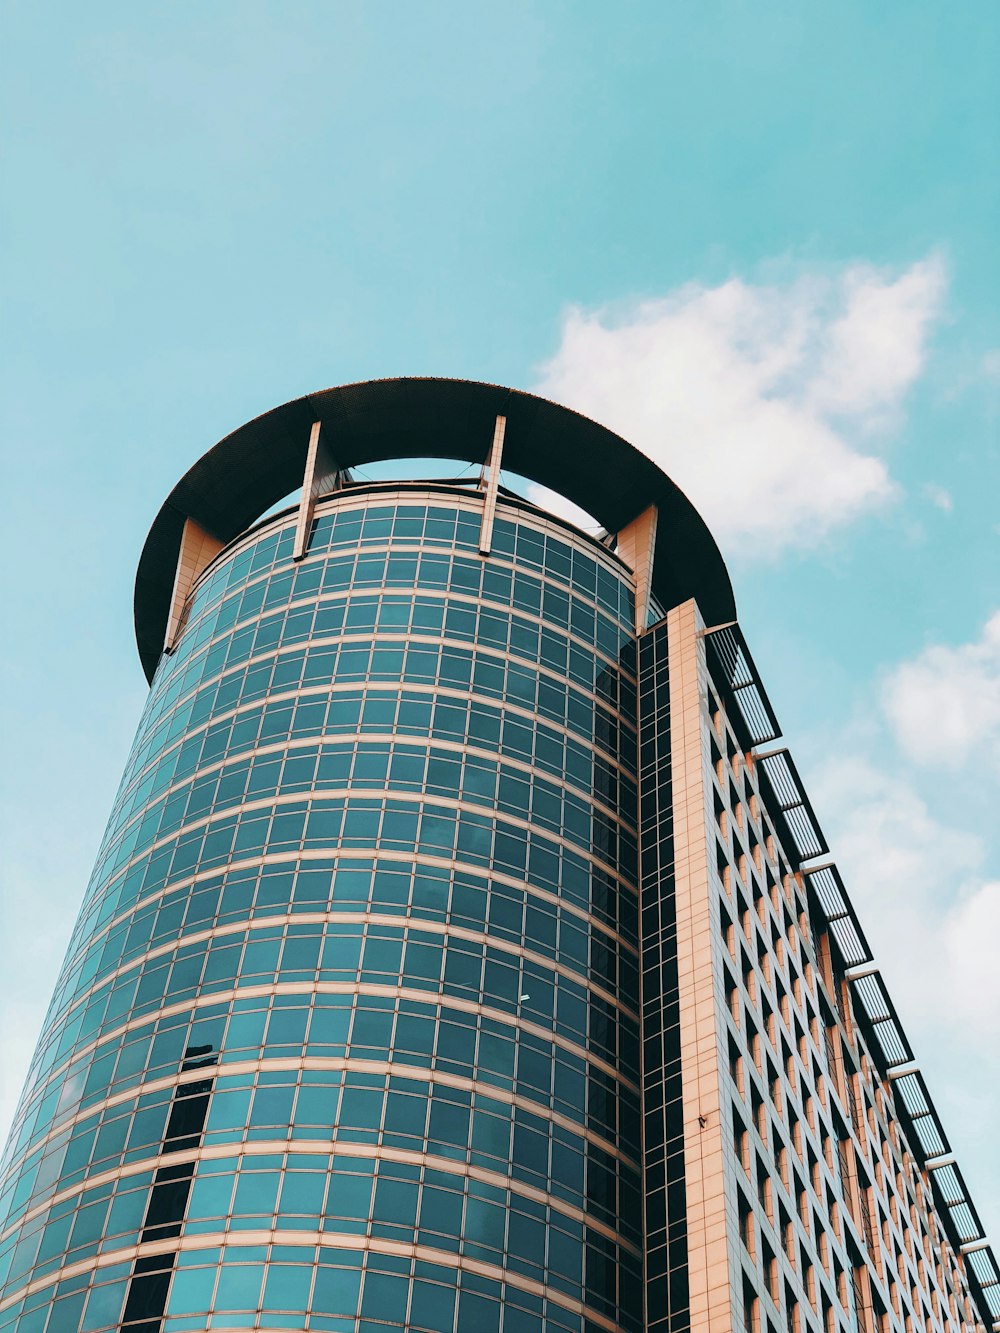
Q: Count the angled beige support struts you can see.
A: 4